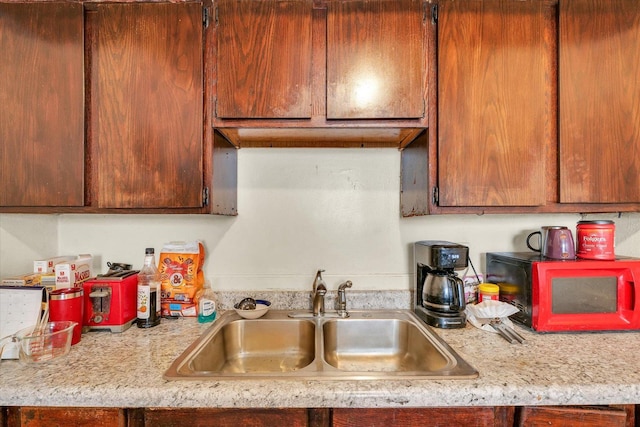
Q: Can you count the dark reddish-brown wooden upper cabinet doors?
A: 6